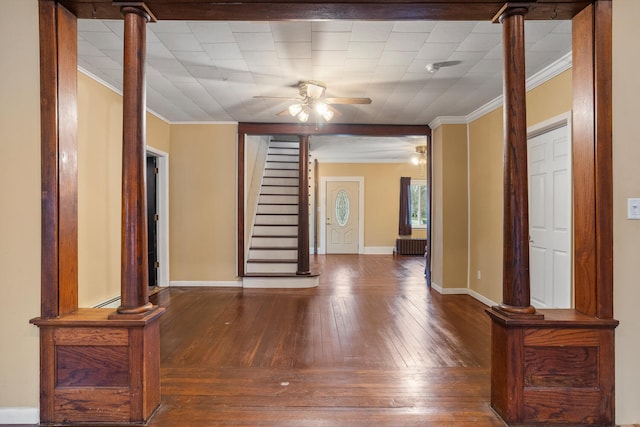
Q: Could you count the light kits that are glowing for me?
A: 2